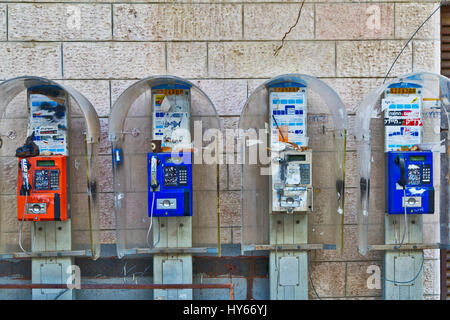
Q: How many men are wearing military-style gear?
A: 0